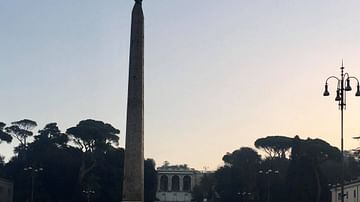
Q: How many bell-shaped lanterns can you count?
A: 4